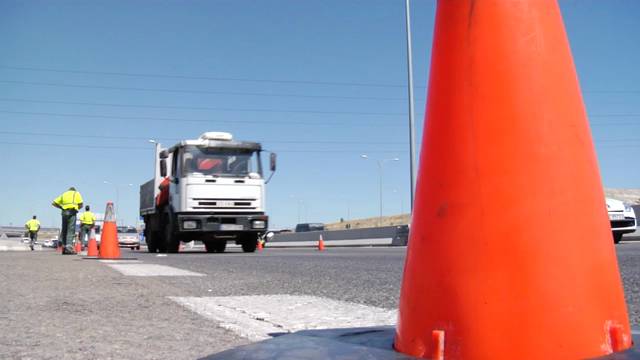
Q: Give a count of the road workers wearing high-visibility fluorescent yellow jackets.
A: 3